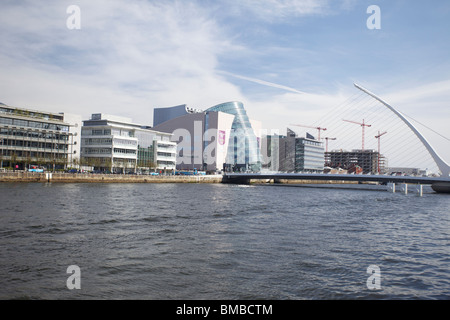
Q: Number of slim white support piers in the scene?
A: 3